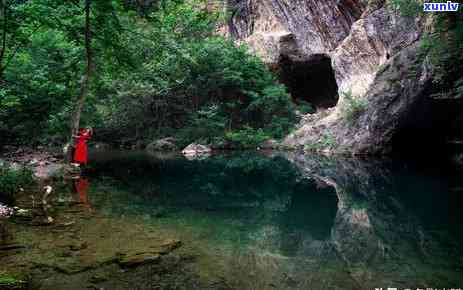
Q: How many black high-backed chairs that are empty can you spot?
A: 0